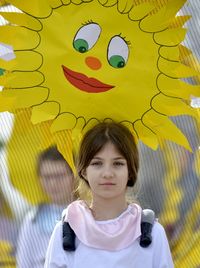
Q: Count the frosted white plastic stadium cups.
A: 0